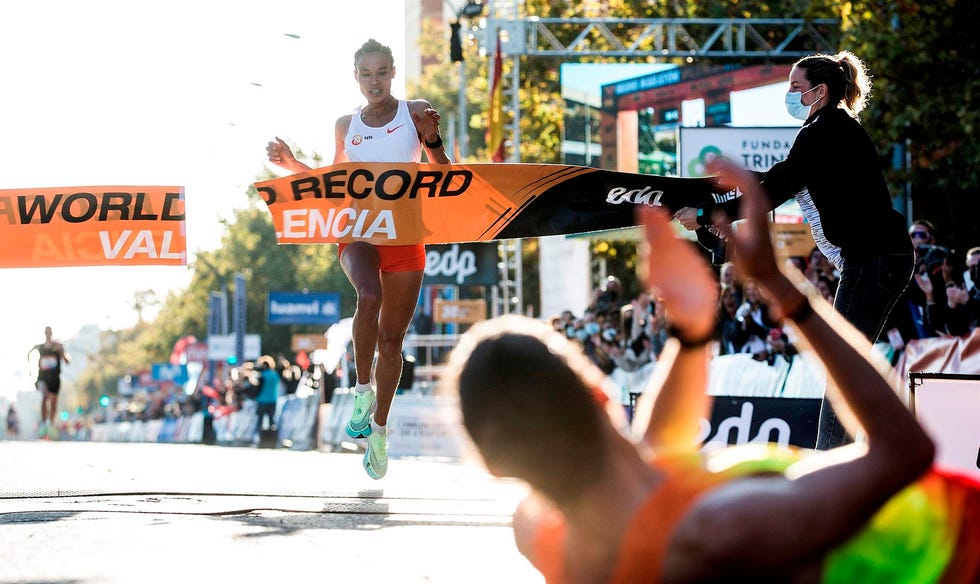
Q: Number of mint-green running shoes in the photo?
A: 2